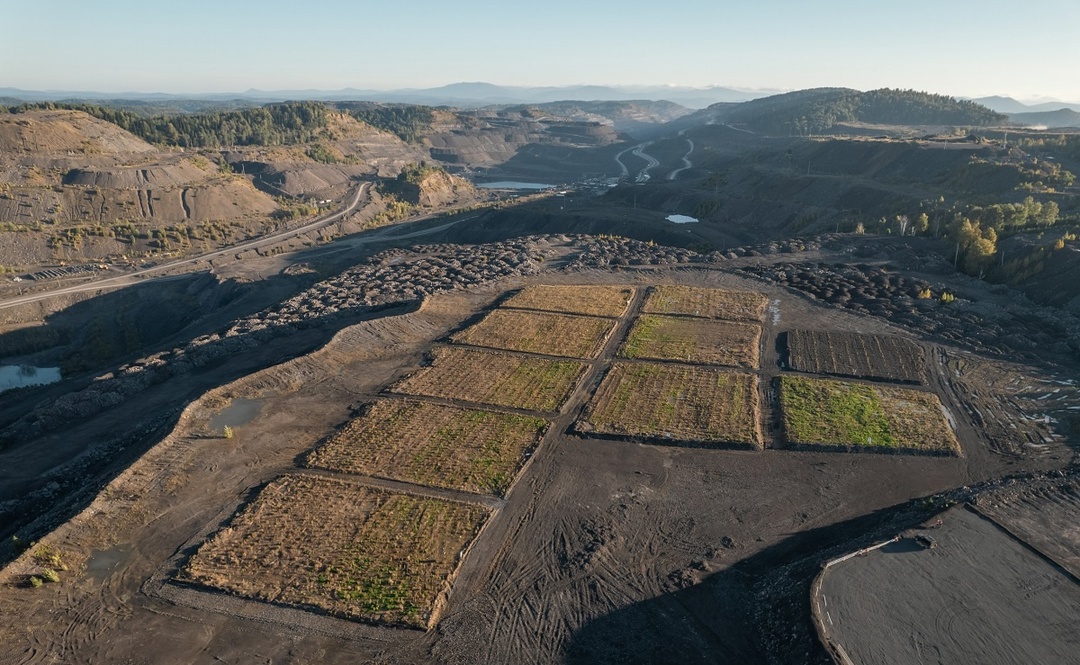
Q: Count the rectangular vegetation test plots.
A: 10